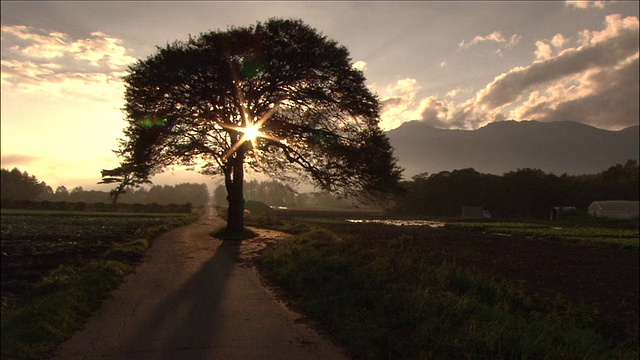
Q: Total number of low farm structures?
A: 3